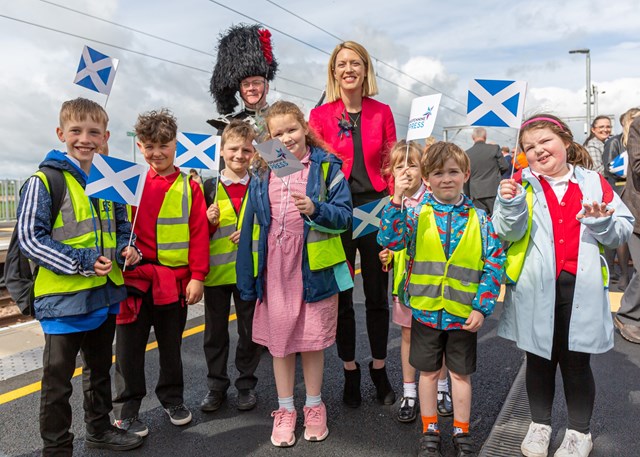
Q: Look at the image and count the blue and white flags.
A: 6